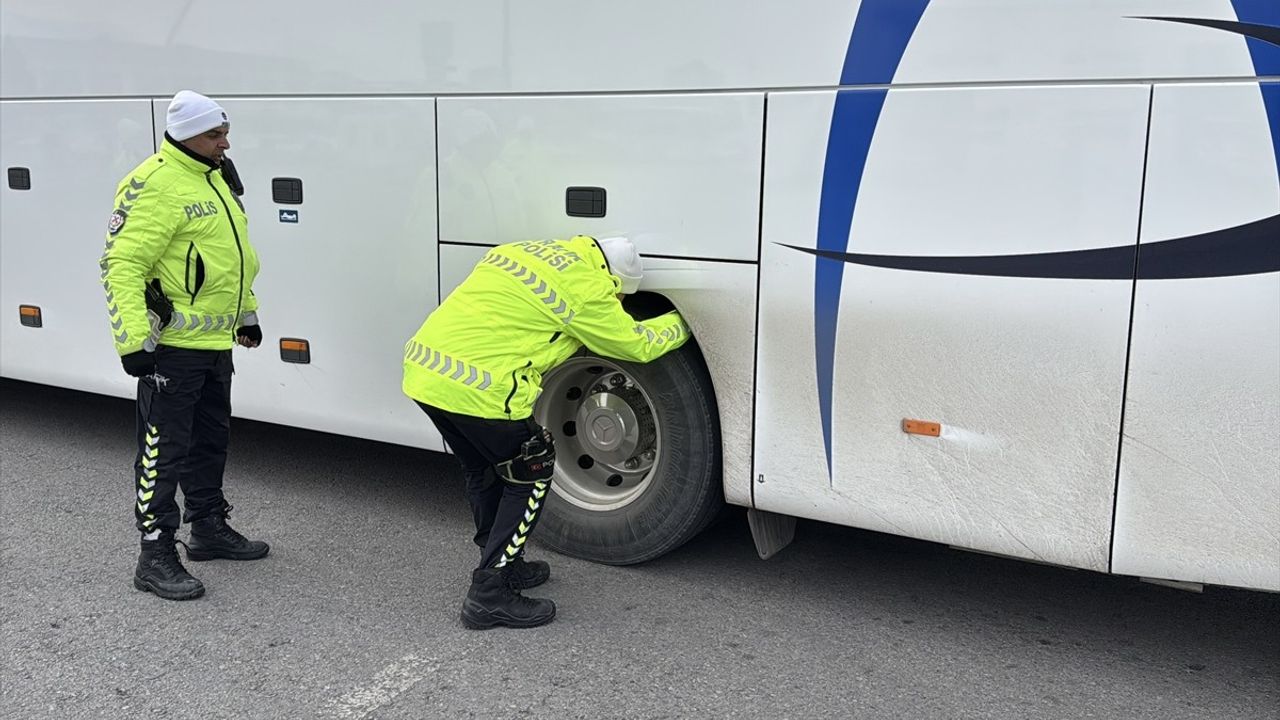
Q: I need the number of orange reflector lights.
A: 3